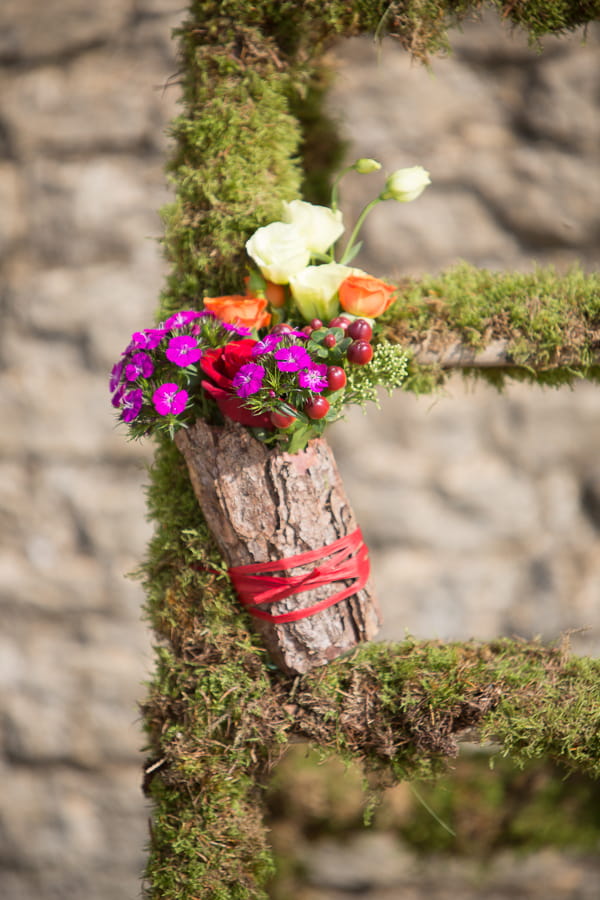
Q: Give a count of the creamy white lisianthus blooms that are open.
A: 3